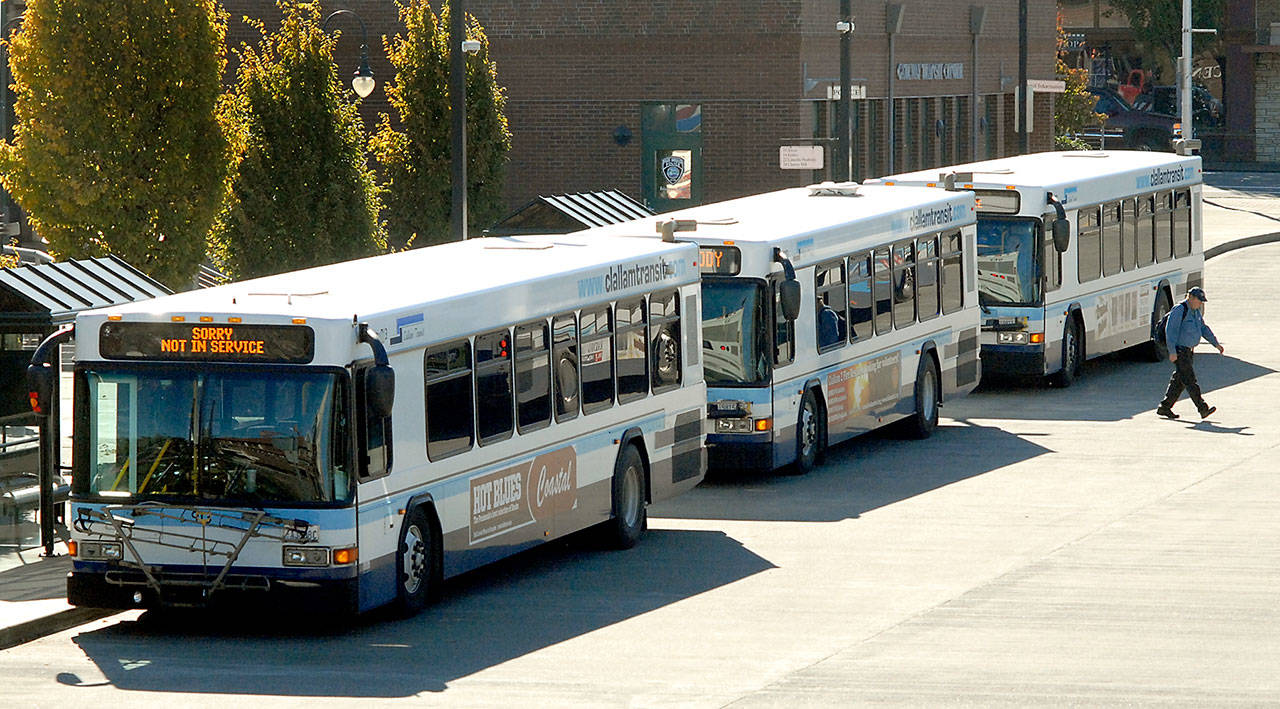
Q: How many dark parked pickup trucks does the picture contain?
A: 1